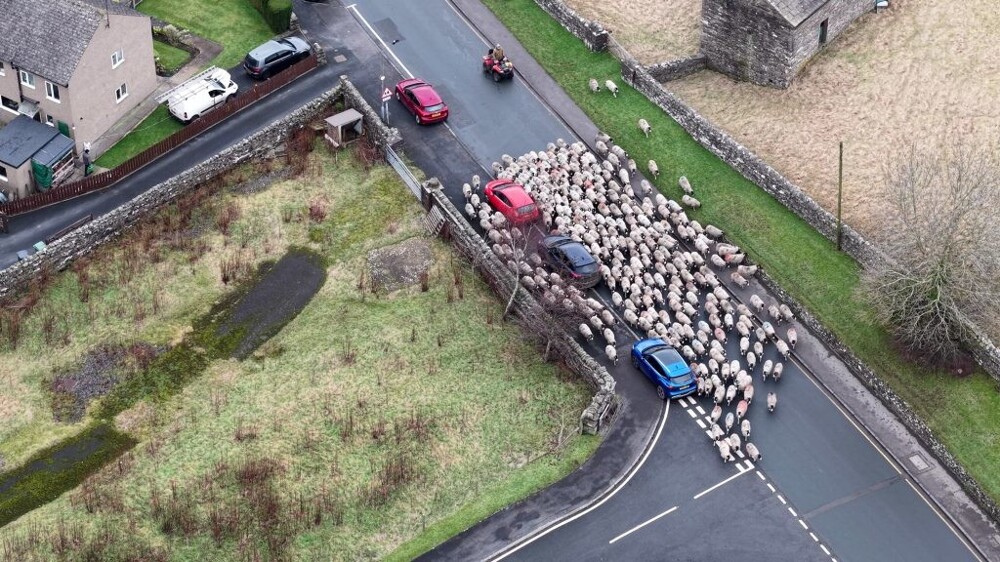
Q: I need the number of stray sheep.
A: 6